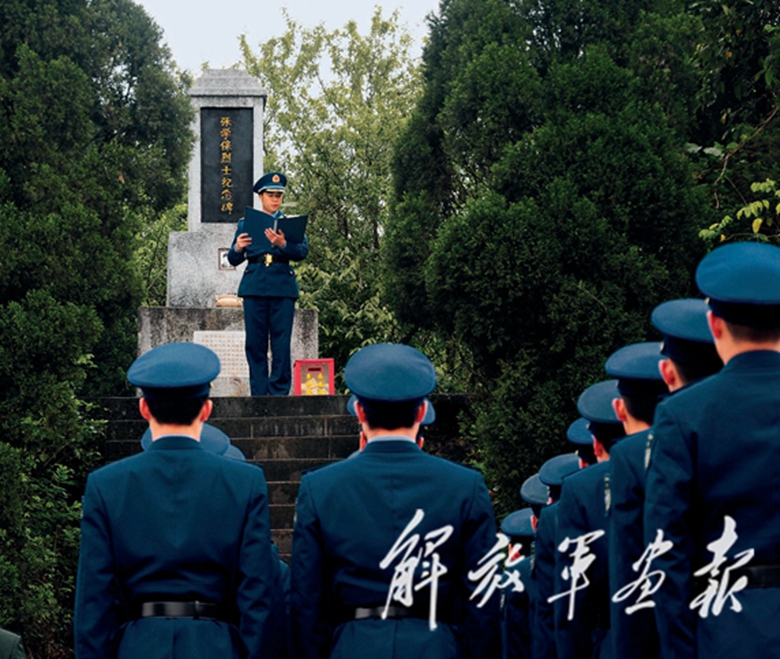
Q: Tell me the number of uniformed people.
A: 14